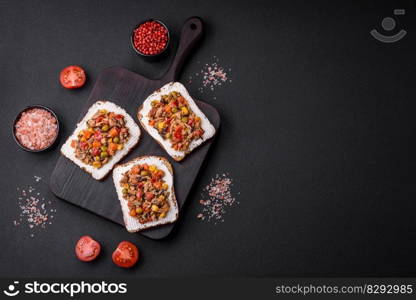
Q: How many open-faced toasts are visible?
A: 3